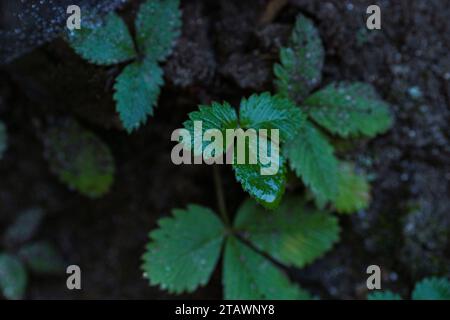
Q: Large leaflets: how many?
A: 12